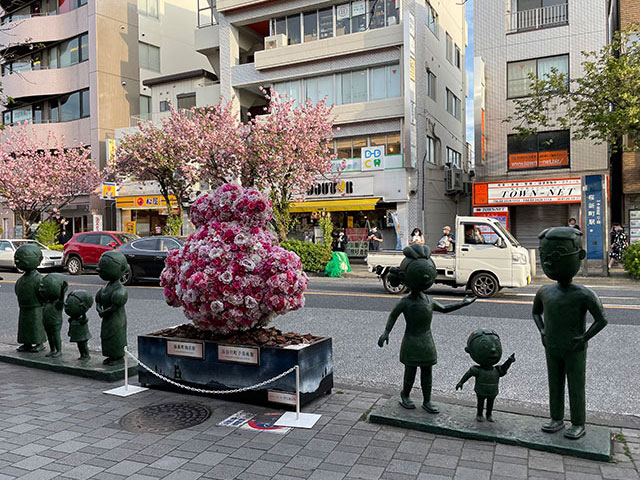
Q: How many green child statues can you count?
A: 3